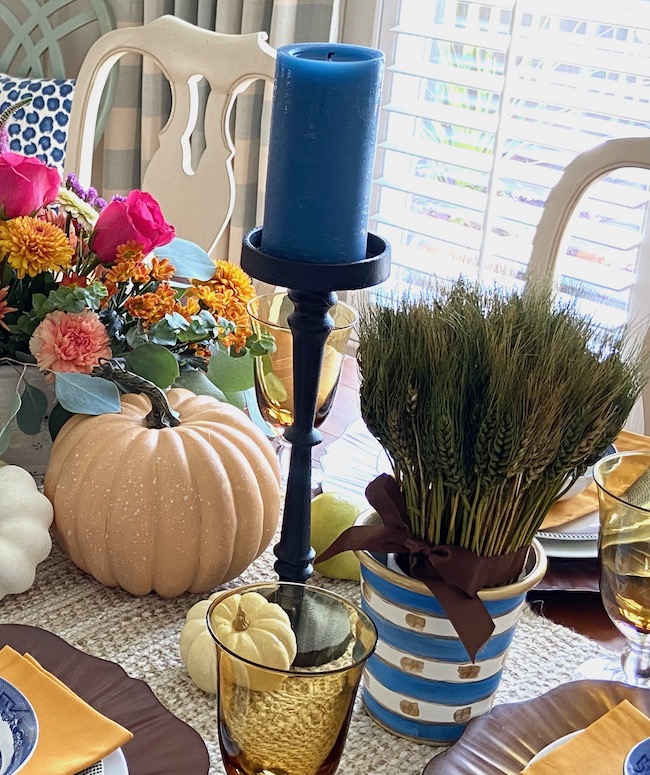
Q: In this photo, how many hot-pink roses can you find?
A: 2